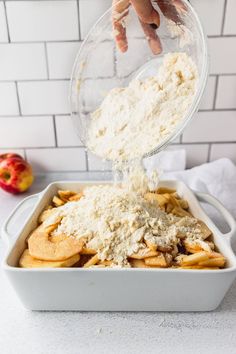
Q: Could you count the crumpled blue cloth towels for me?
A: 0